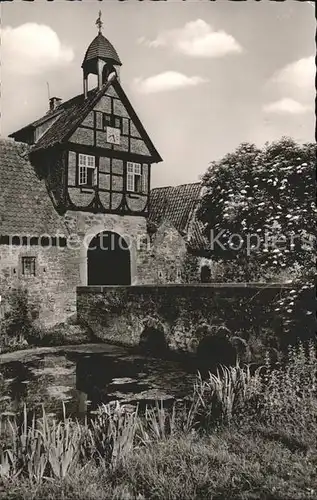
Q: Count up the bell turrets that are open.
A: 1